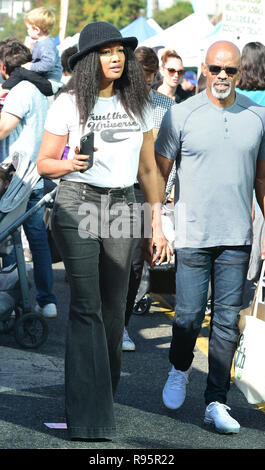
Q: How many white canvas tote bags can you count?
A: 1